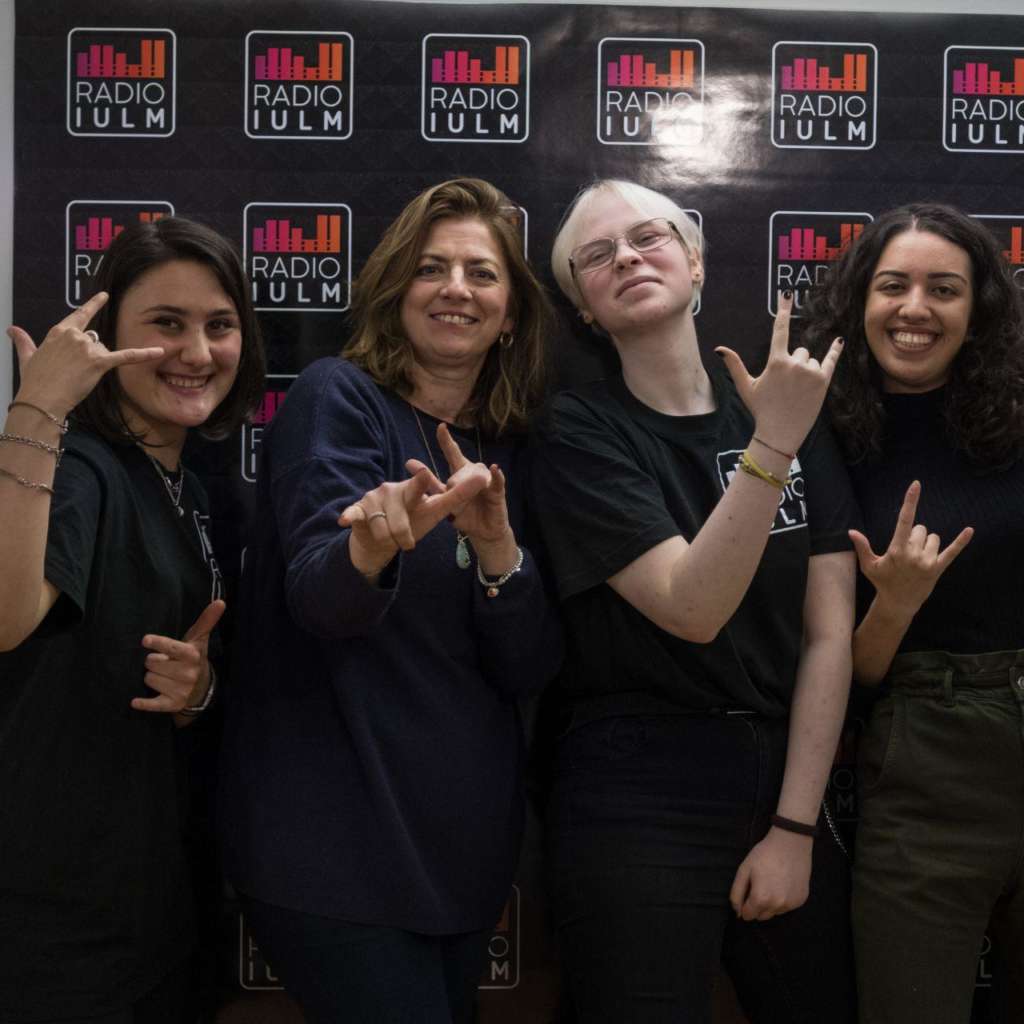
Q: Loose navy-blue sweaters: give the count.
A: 1